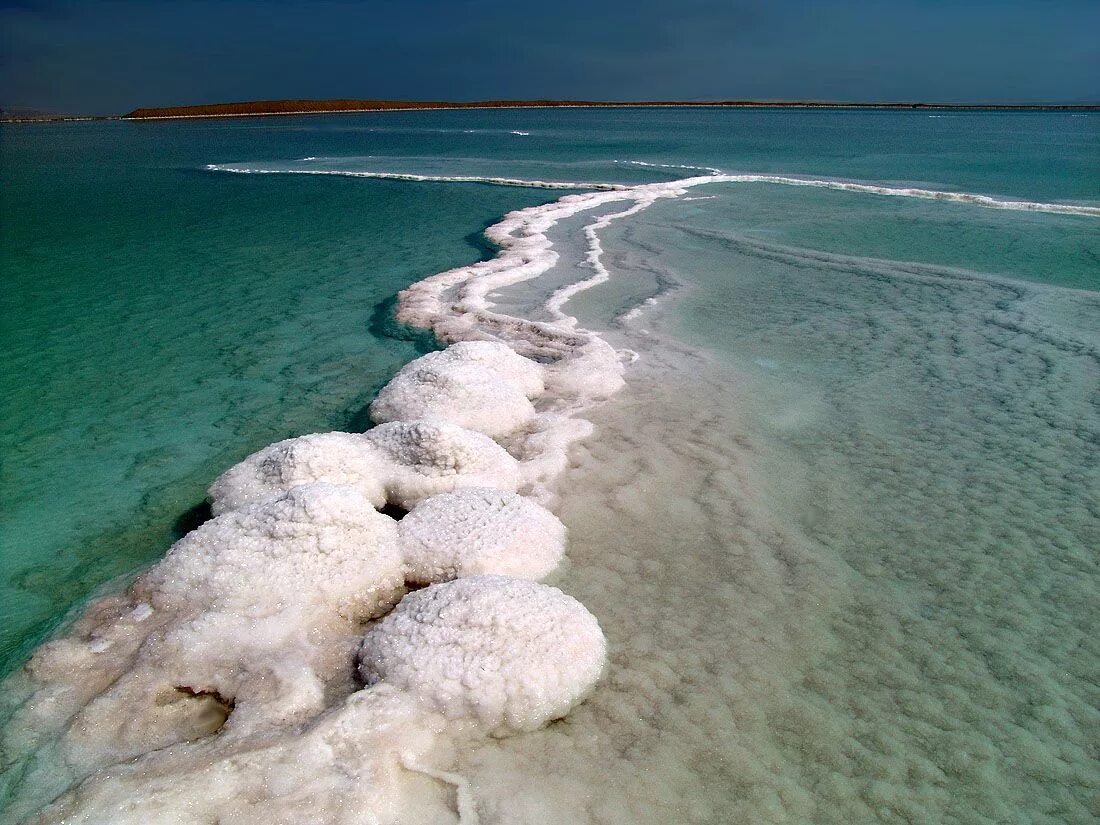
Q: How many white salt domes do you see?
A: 6